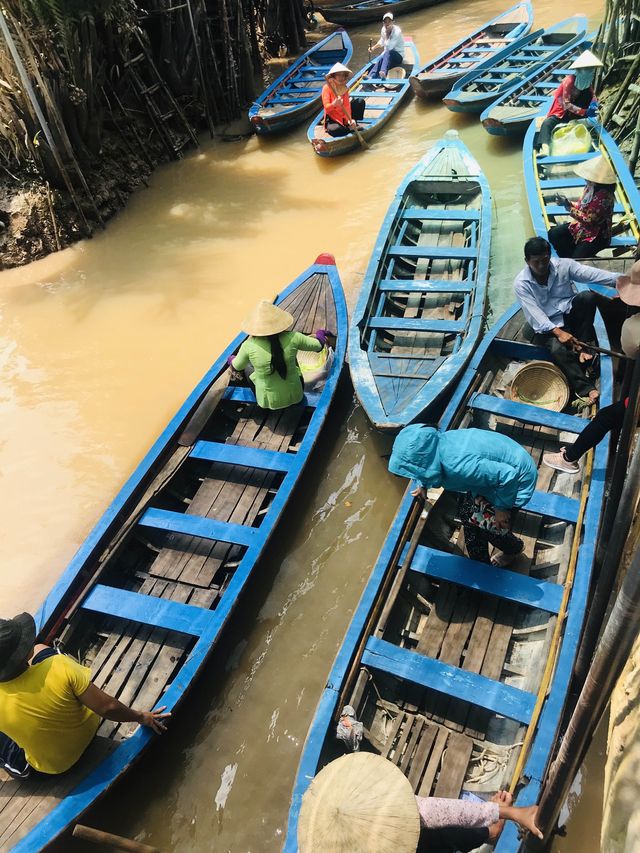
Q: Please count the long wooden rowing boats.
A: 10